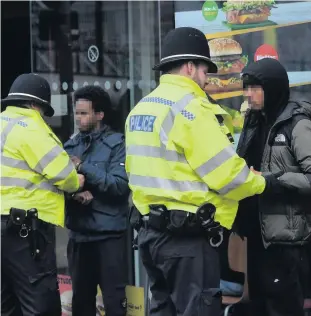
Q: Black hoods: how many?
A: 1